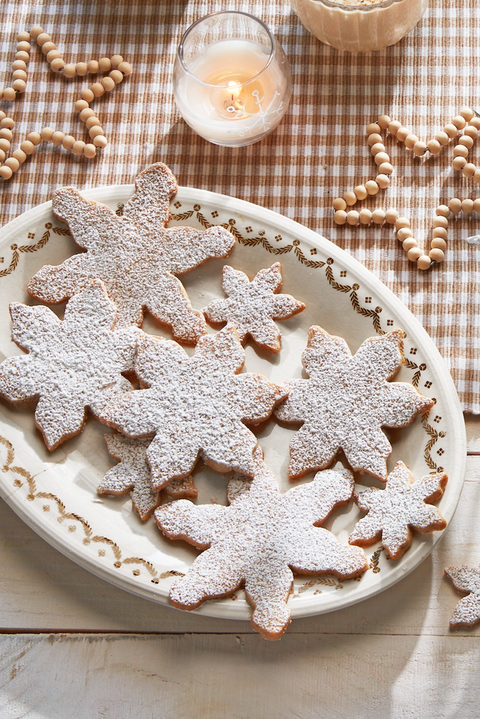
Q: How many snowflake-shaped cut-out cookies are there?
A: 9